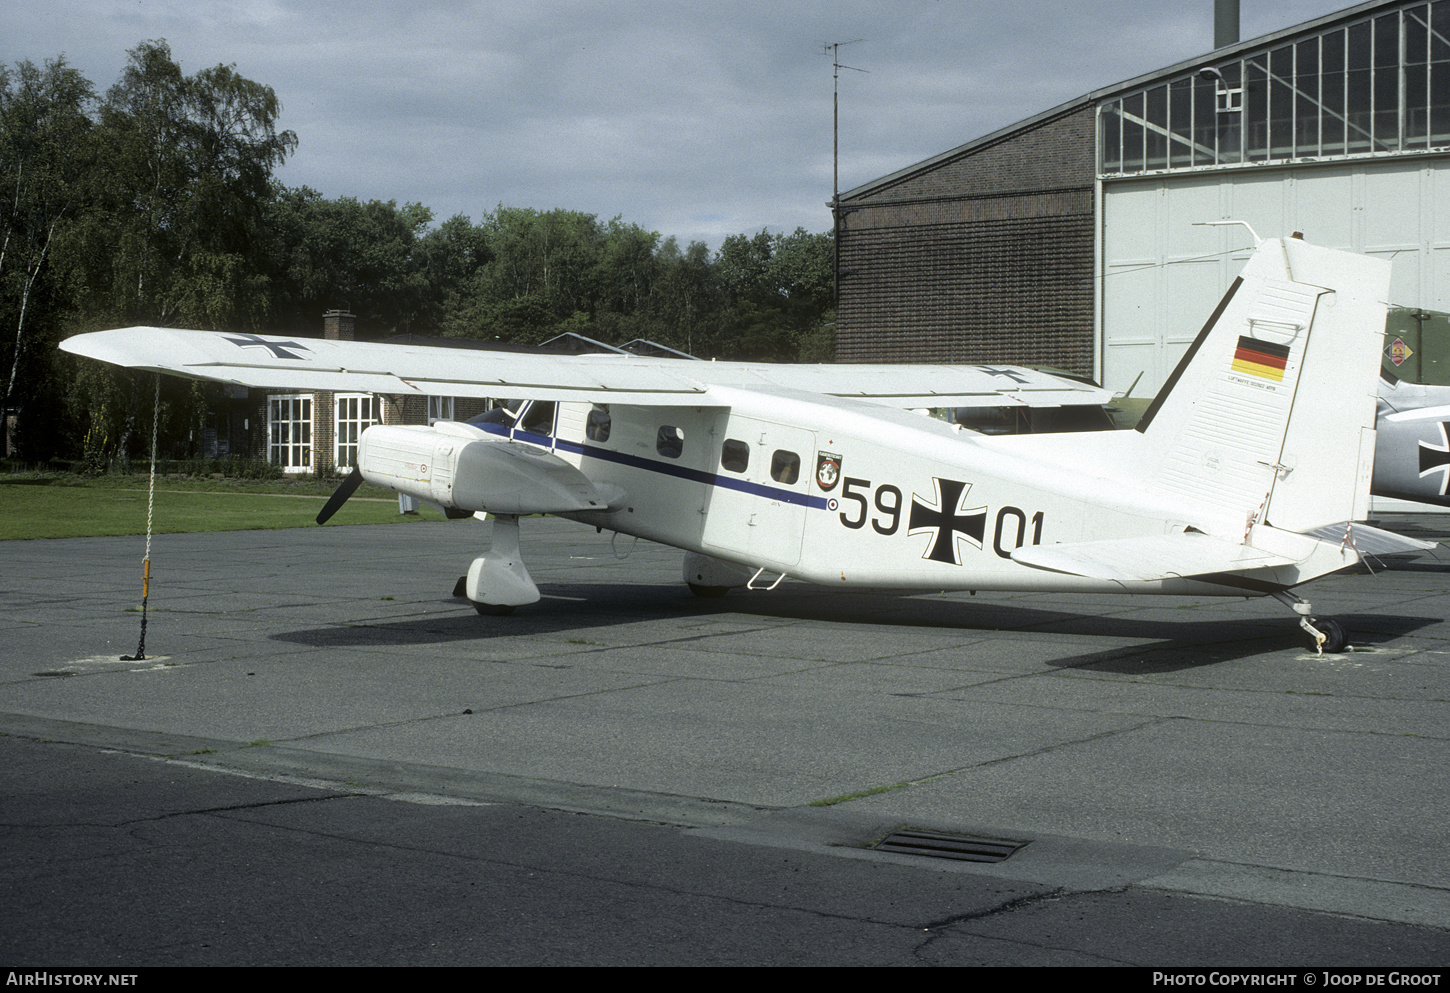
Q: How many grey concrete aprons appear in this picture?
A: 1